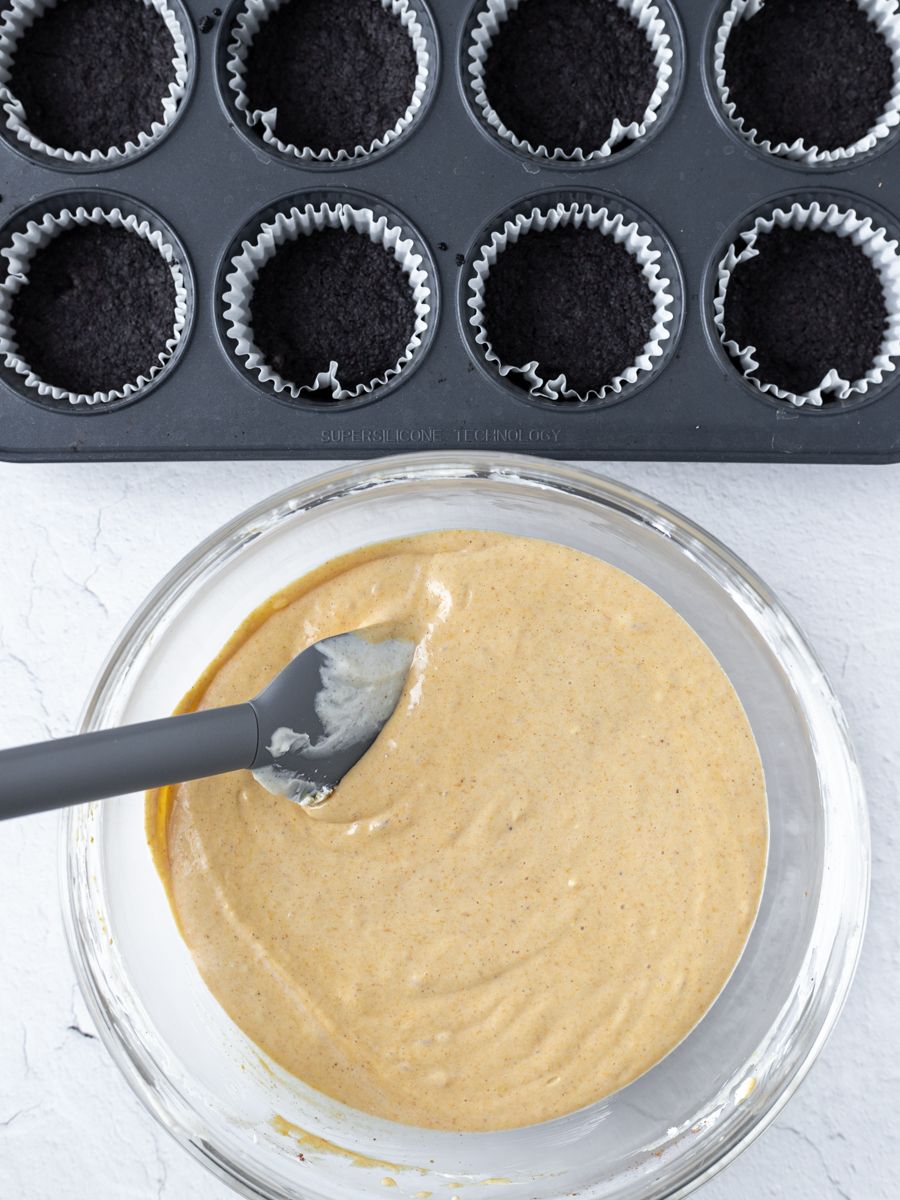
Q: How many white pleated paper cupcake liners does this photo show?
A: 8